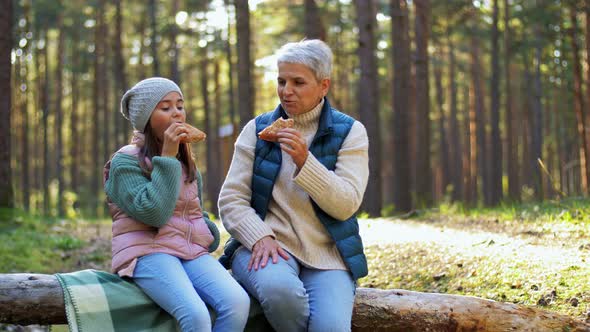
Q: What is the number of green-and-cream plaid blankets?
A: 1